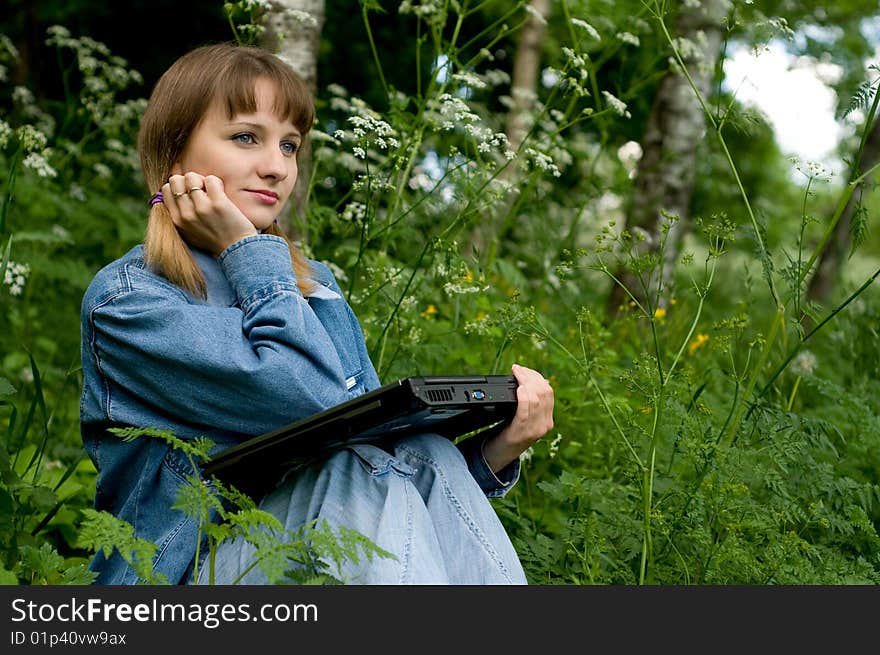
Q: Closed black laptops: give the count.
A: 1